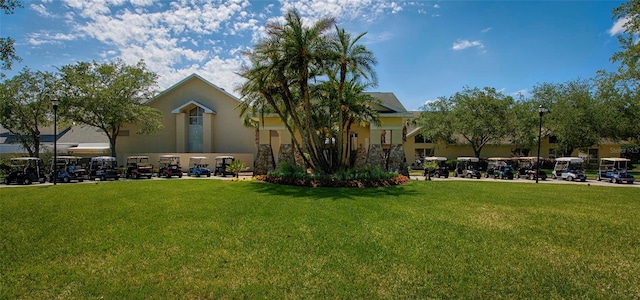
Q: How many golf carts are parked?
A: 13